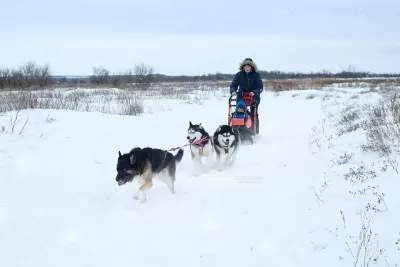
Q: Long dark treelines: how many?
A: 1